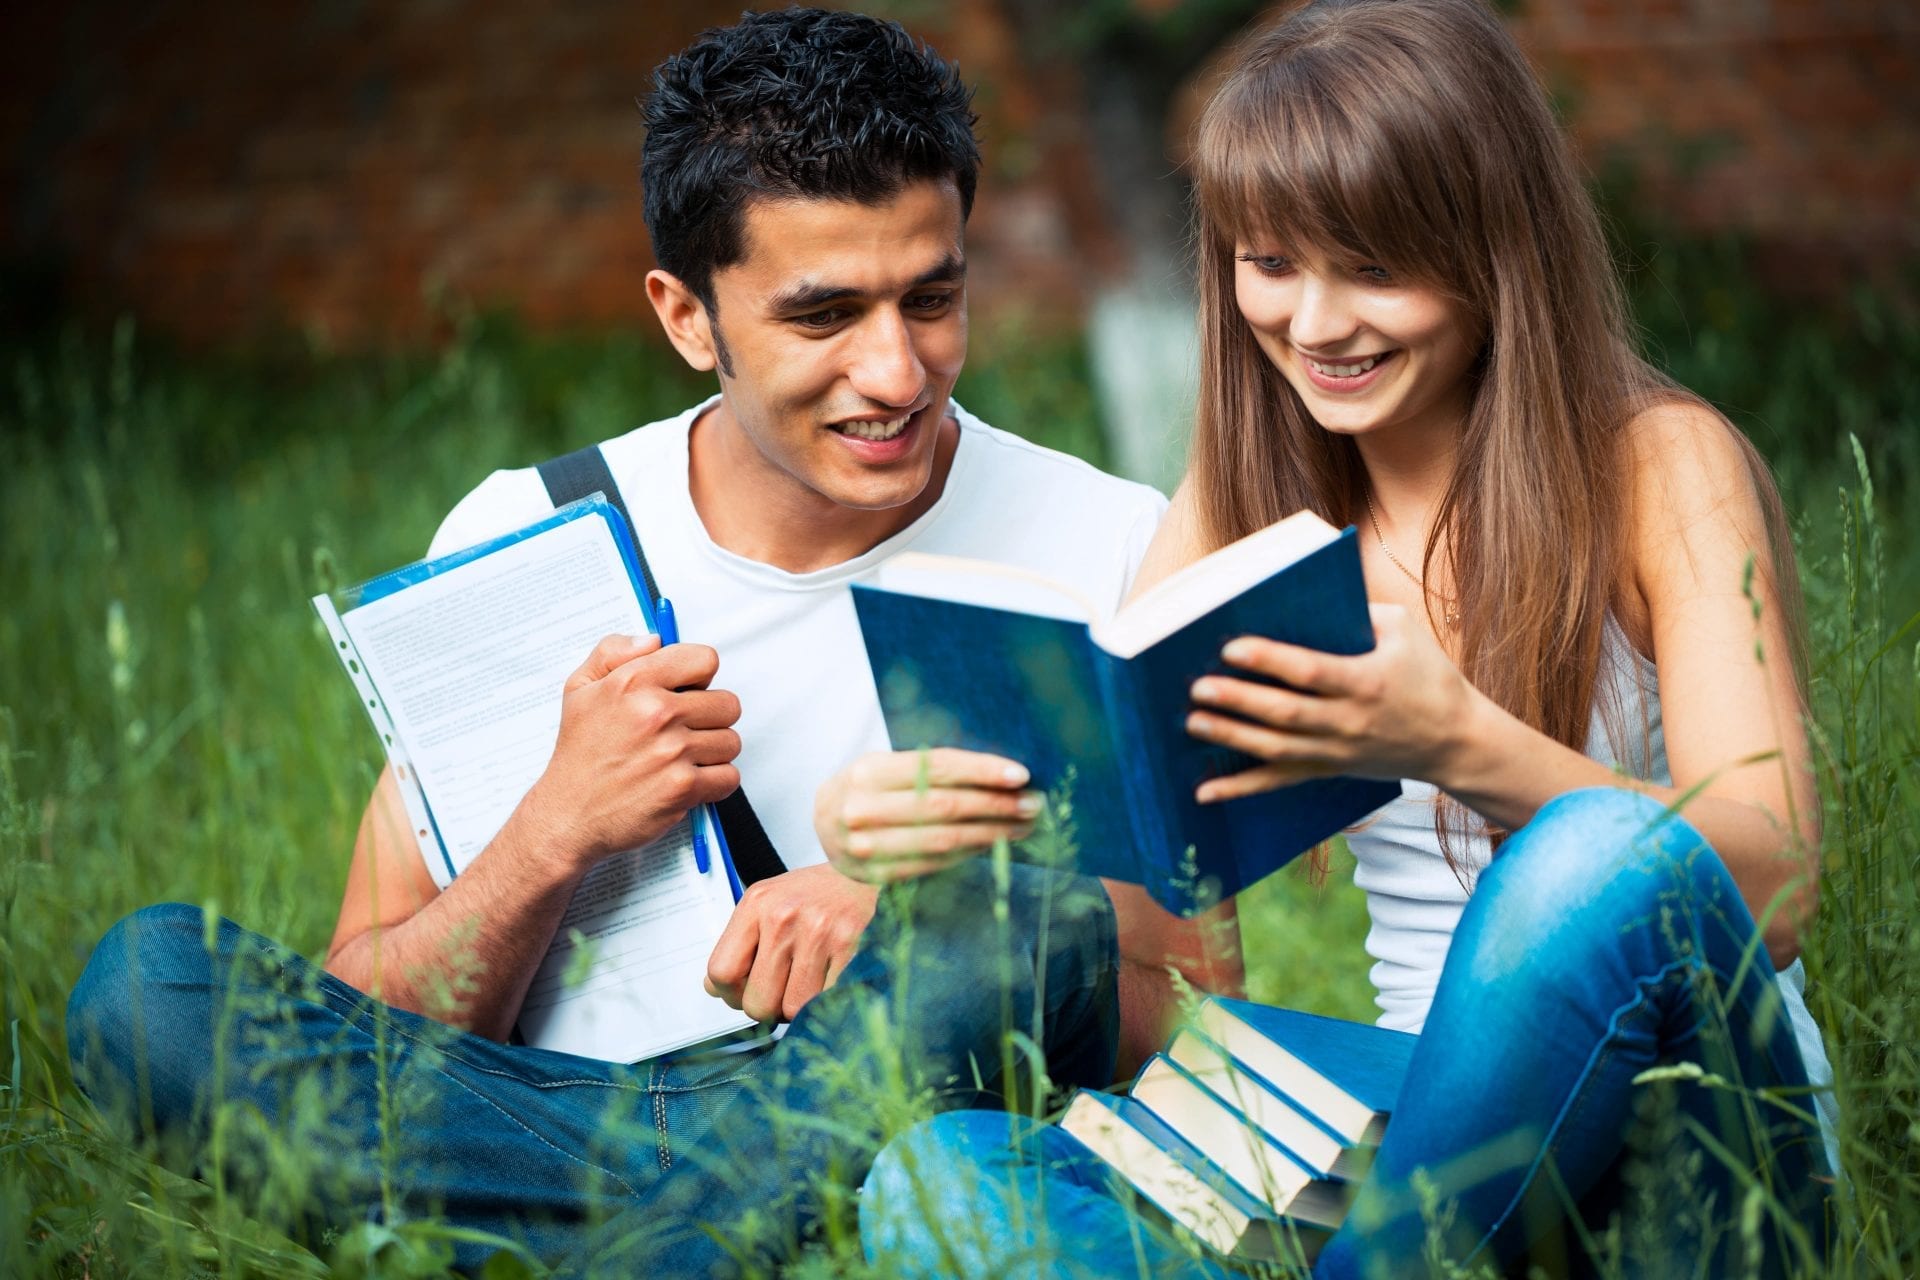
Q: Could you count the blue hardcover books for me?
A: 5